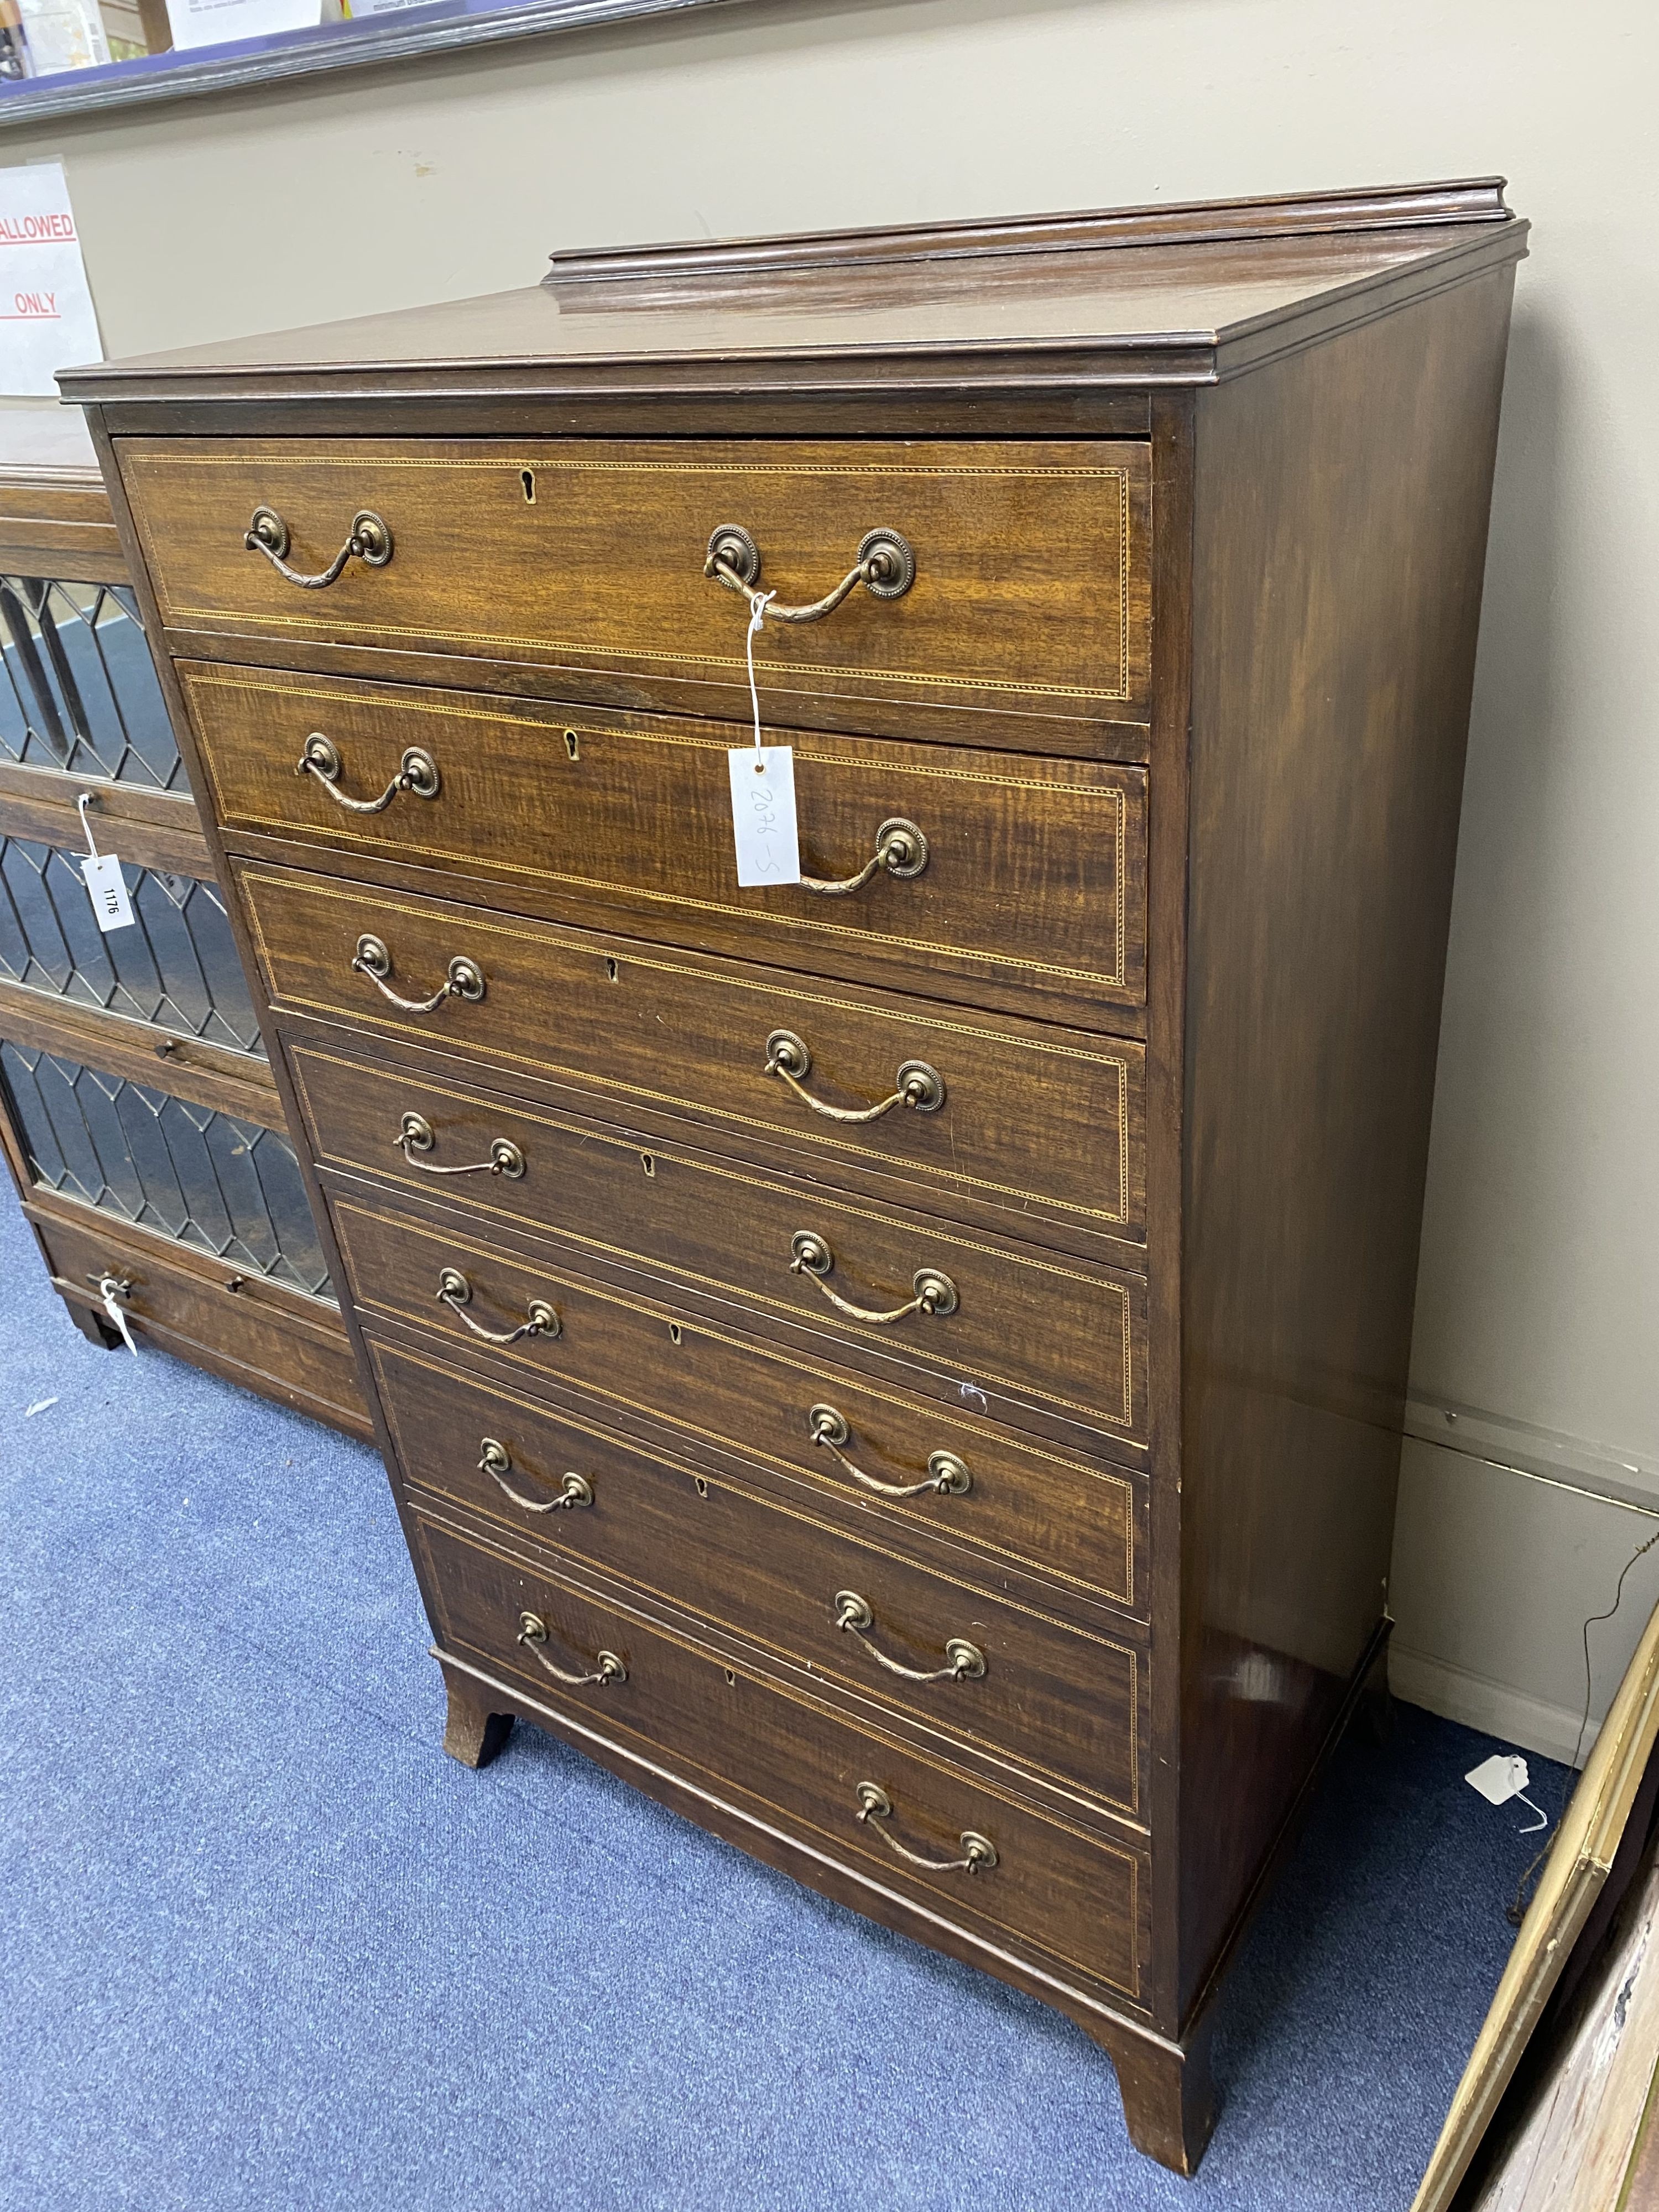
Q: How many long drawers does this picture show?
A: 7